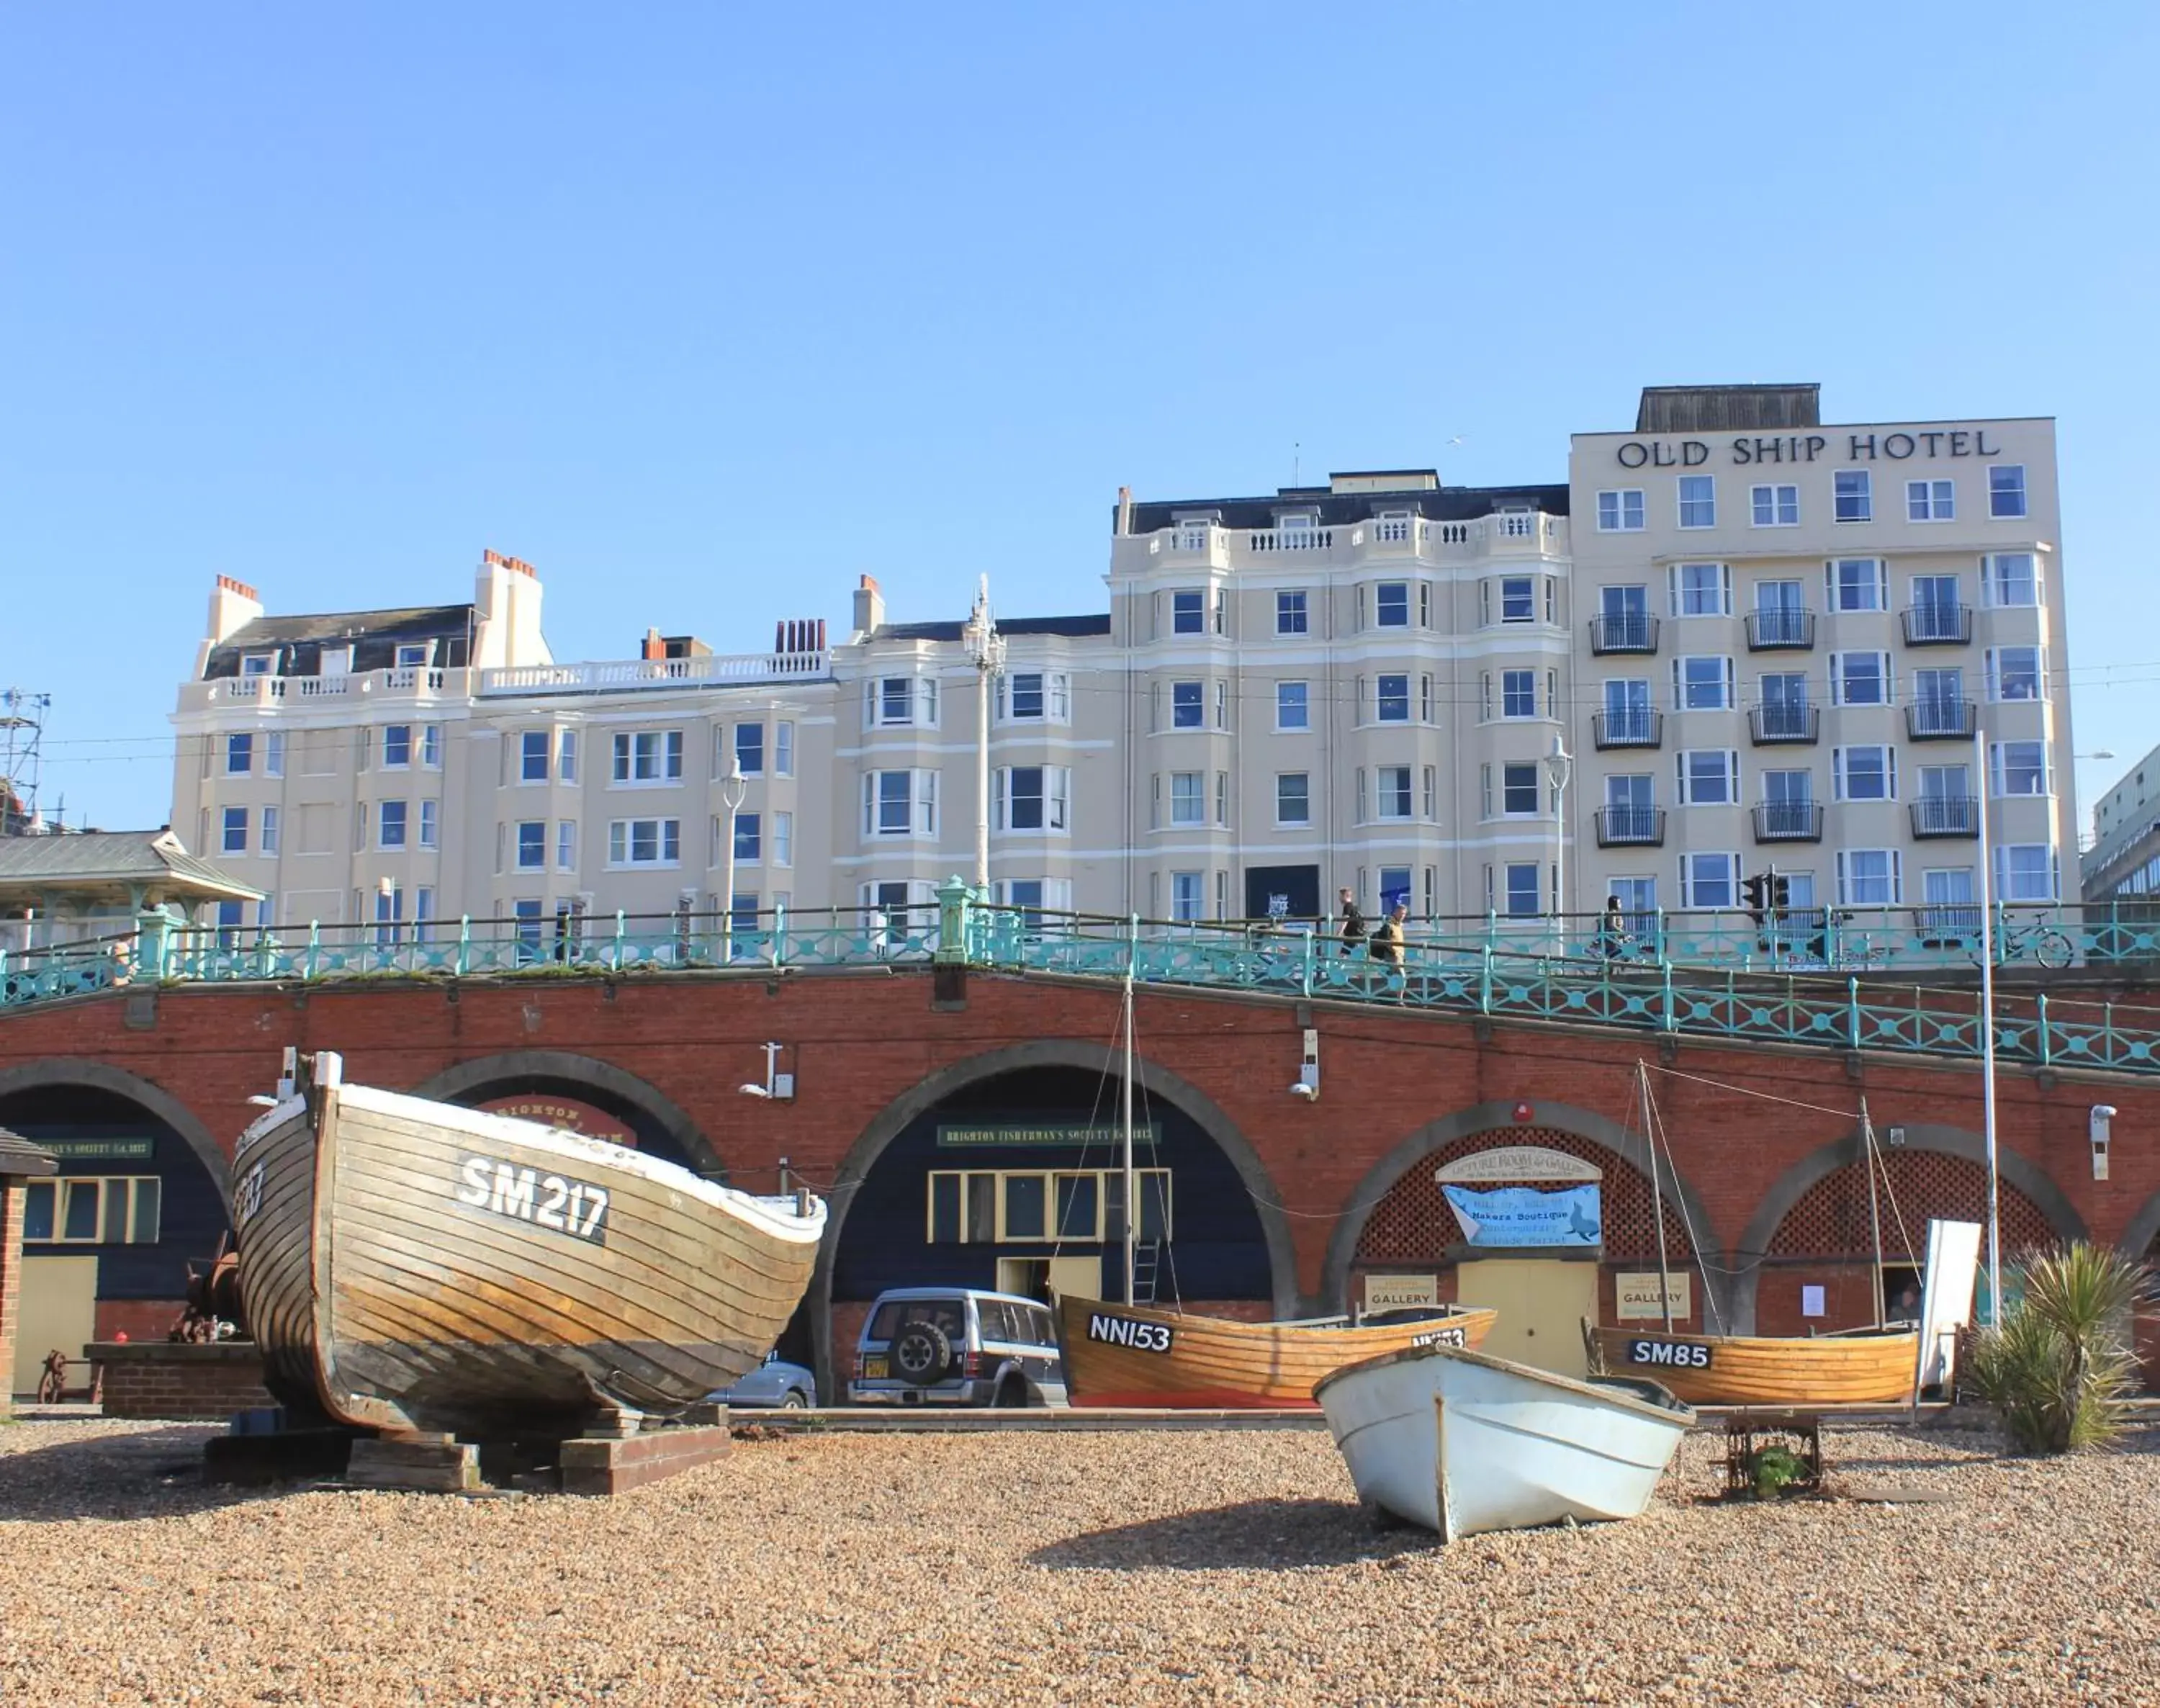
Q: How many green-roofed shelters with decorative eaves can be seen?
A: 1